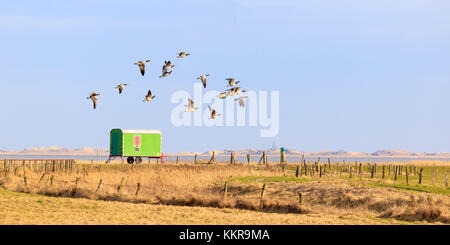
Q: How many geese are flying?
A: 14